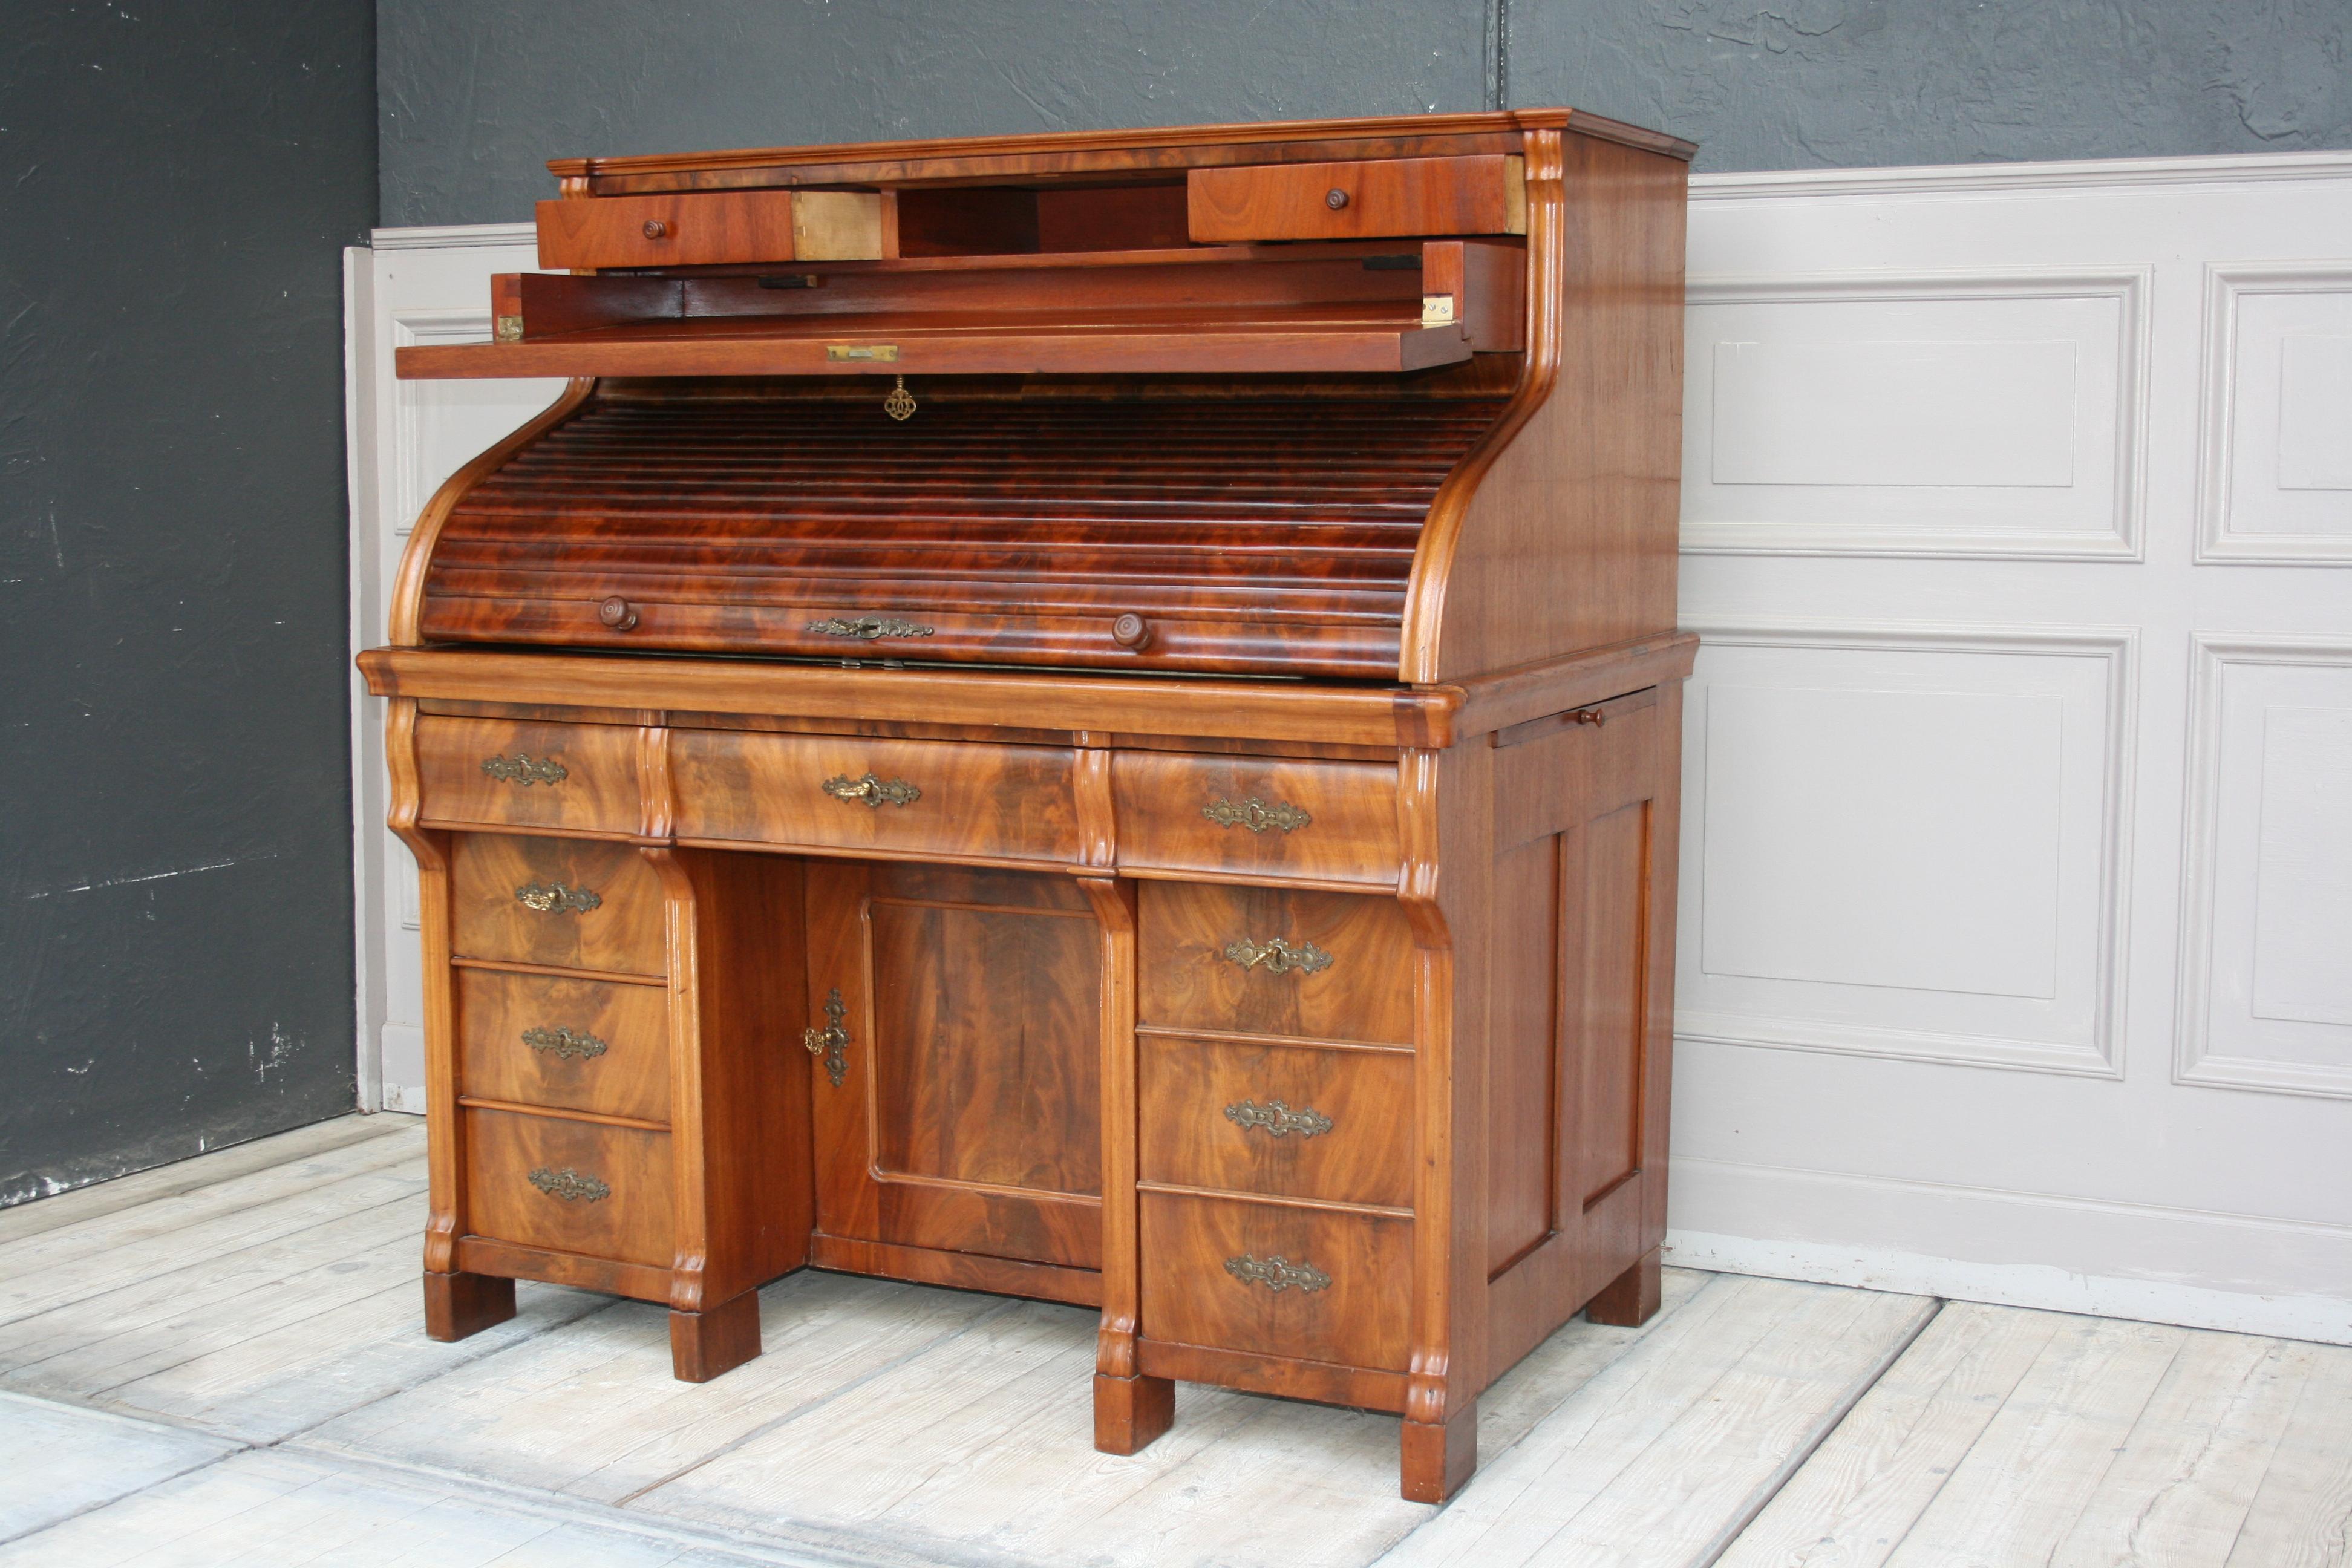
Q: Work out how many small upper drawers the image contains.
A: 2